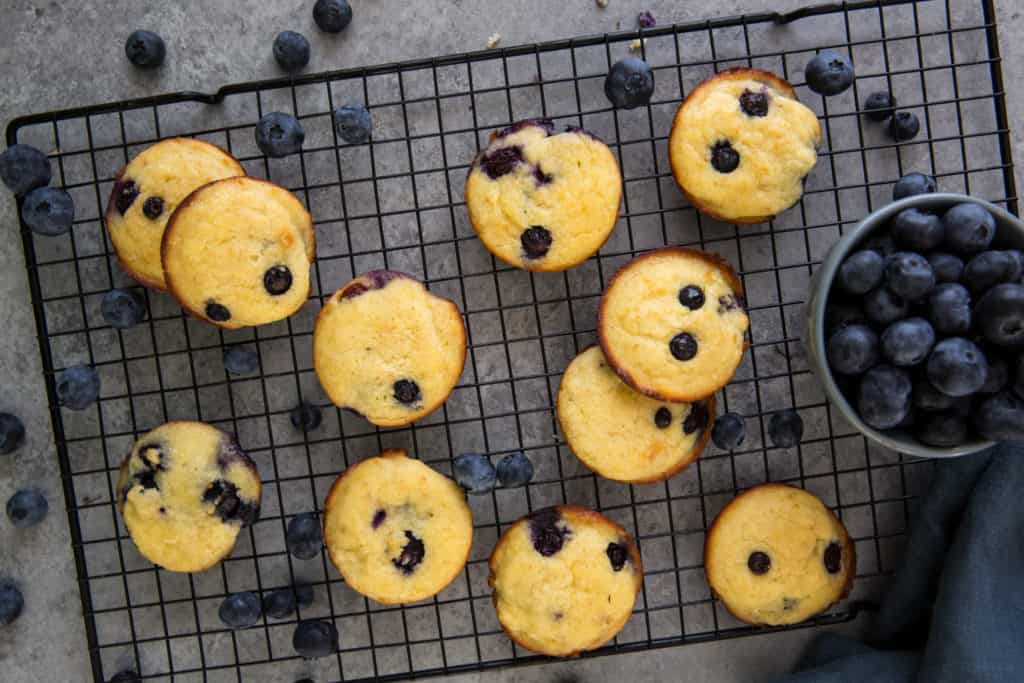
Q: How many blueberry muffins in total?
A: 11